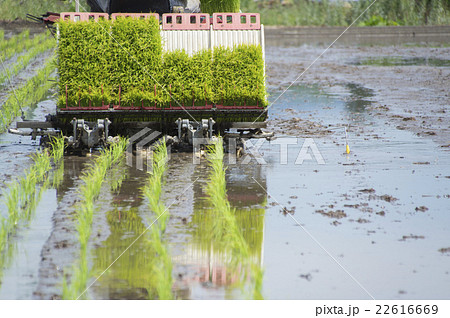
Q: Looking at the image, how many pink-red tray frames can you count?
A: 4